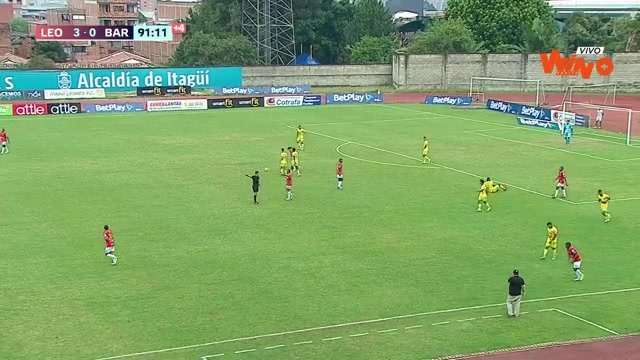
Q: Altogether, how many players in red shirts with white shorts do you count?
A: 6